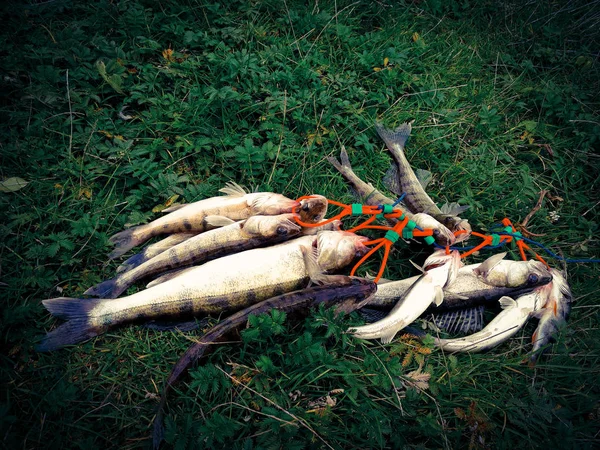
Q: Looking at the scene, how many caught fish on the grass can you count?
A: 11